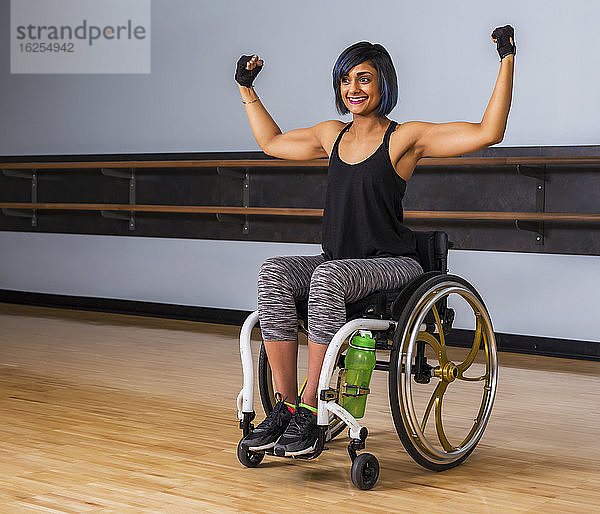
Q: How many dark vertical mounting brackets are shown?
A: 4